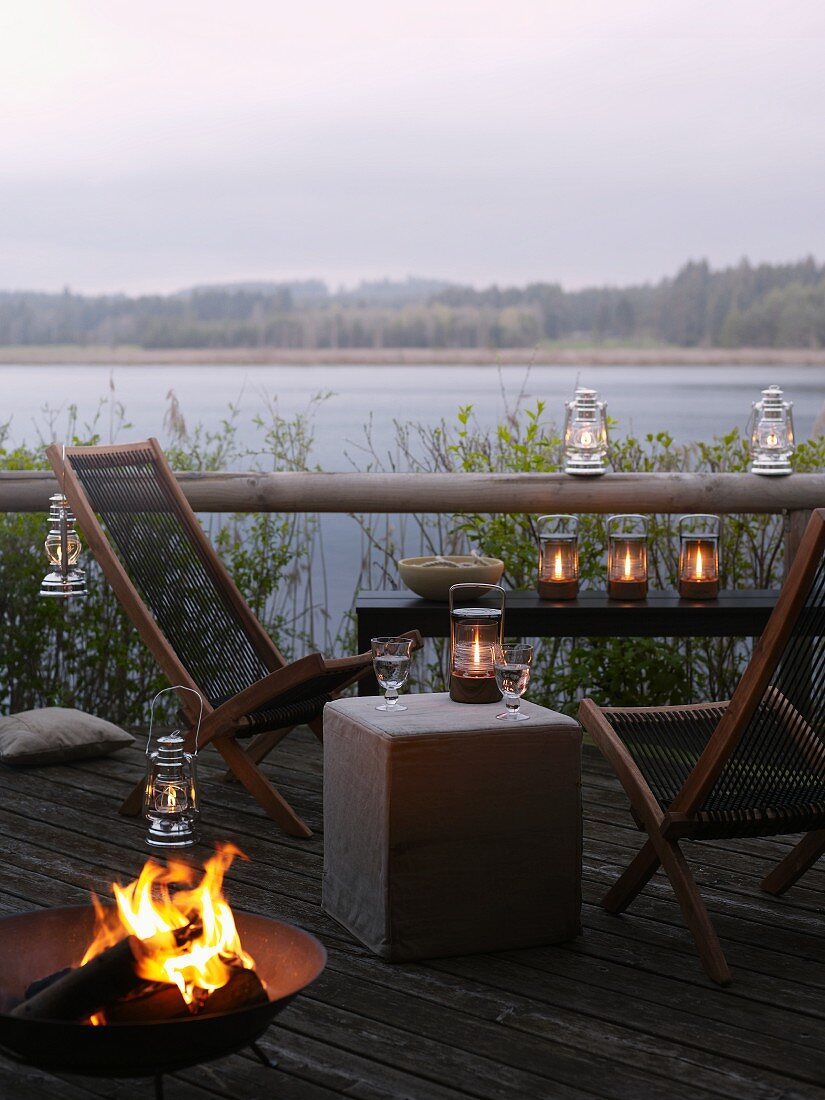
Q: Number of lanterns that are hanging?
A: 1